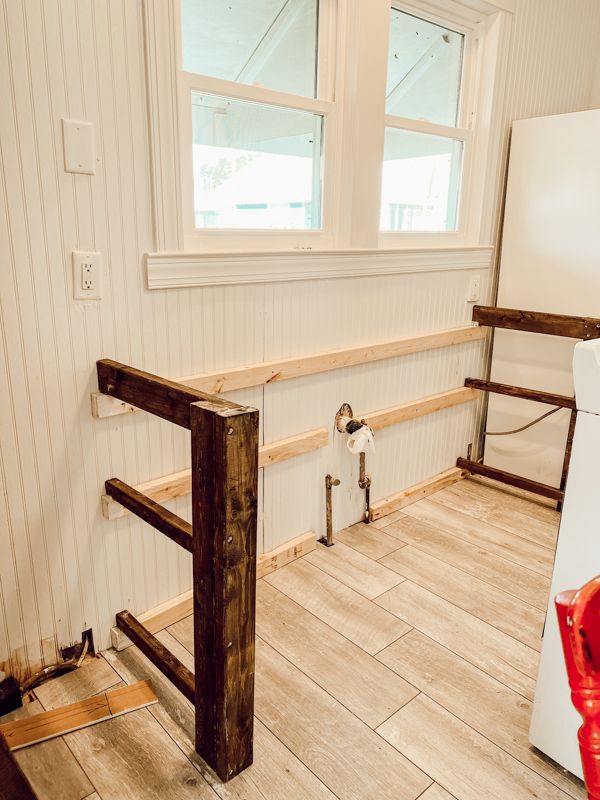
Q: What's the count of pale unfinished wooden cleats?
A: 5